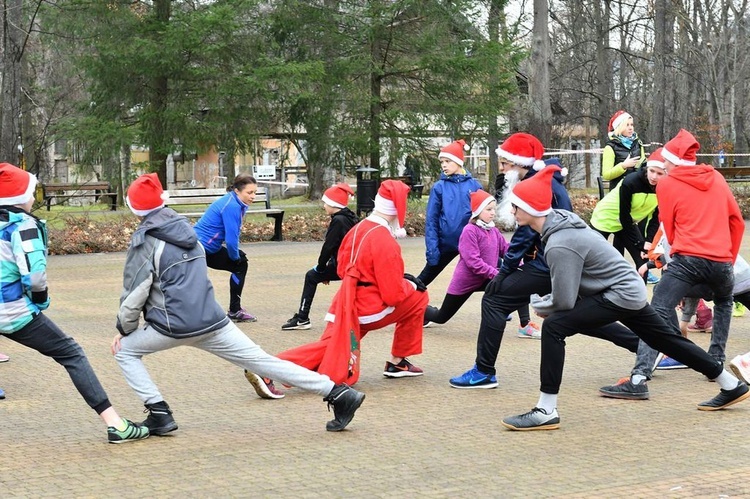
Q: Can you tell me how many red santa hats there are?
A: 11